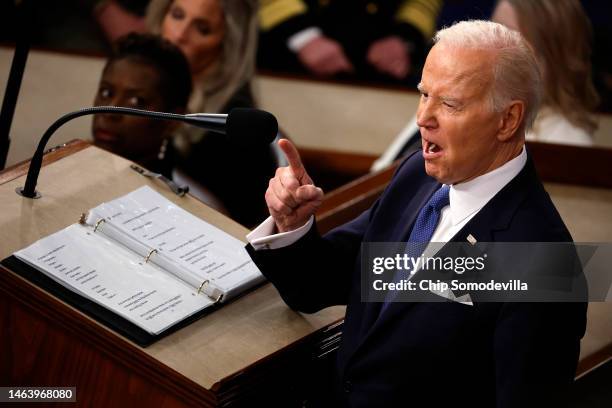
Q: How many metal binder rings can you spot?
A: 3